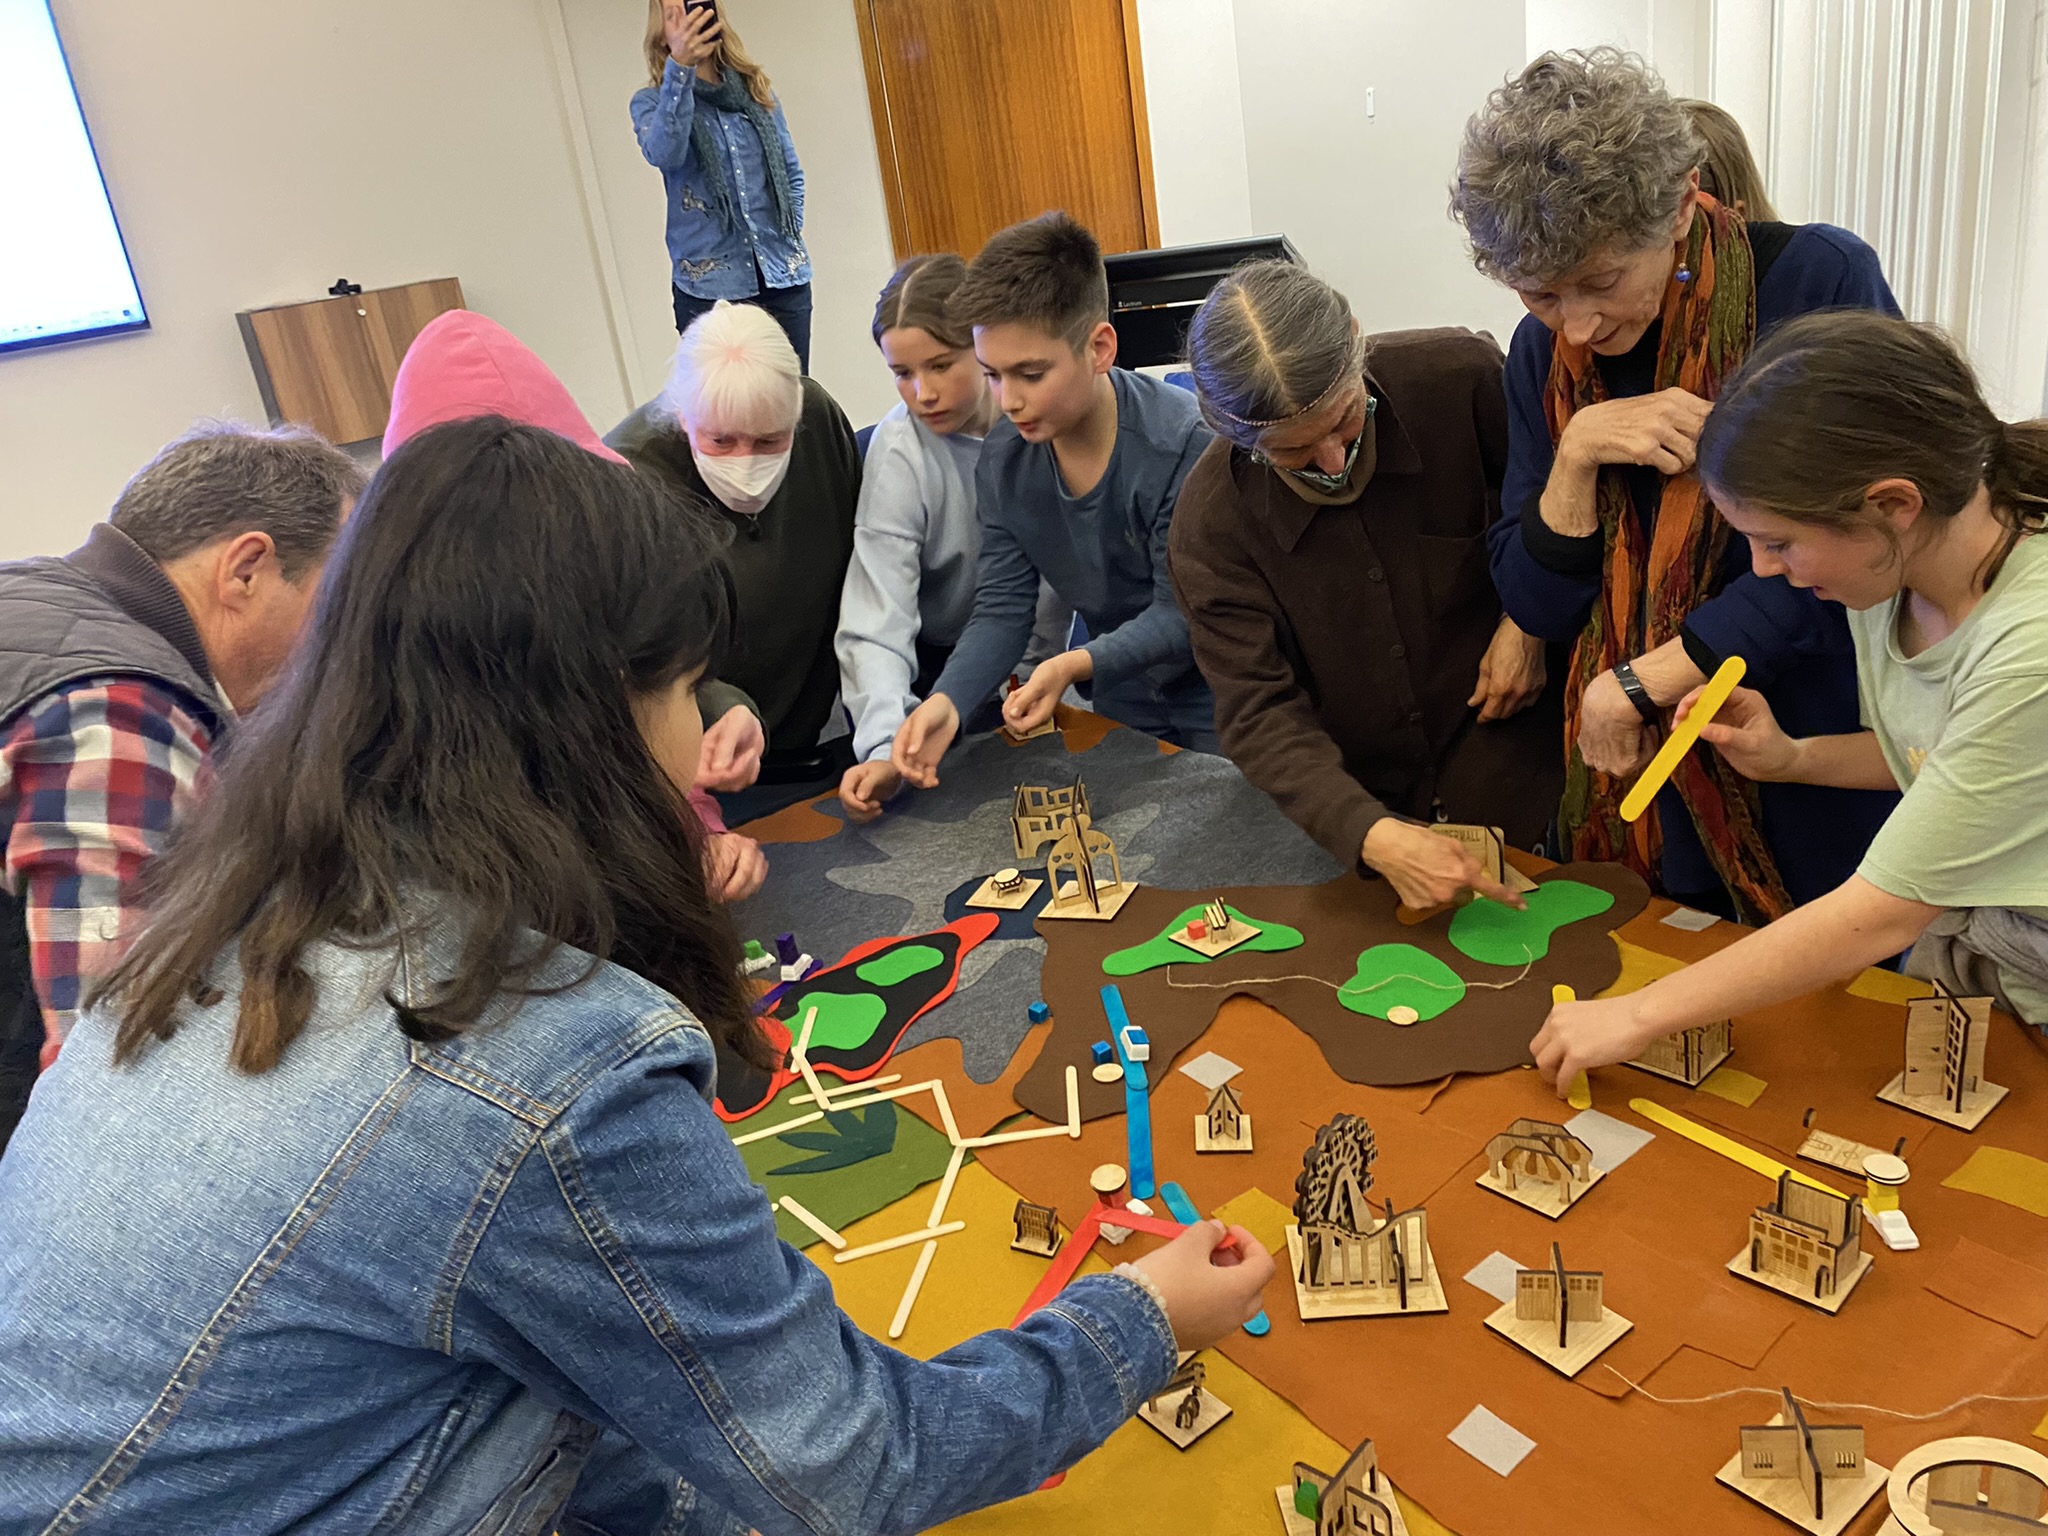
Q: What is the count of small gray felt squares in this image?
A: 5